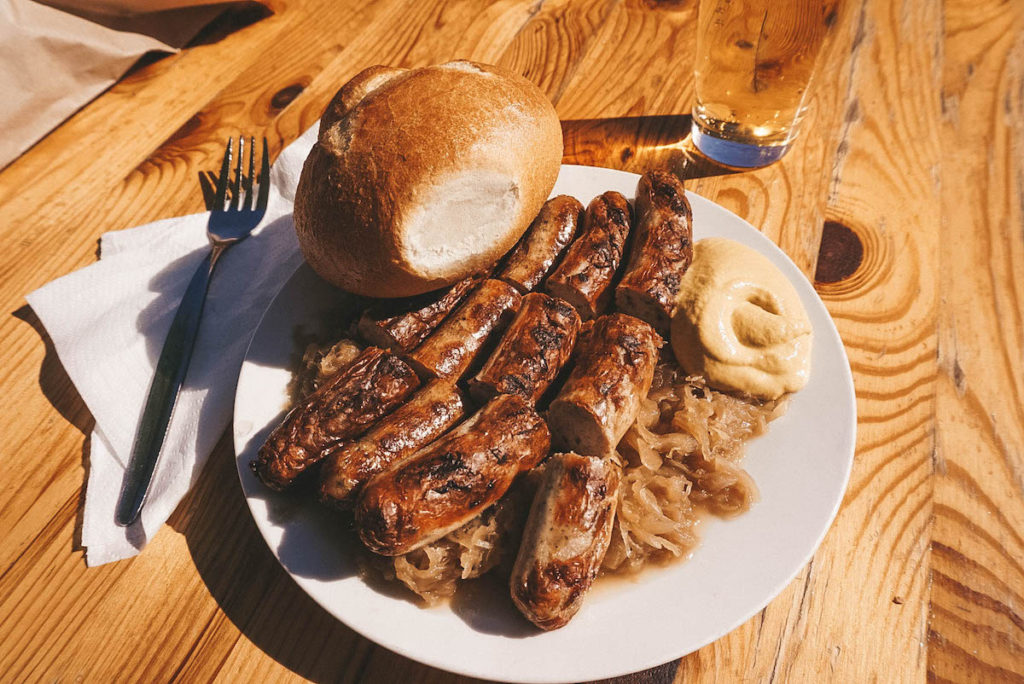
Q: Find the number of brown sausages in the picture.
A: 11